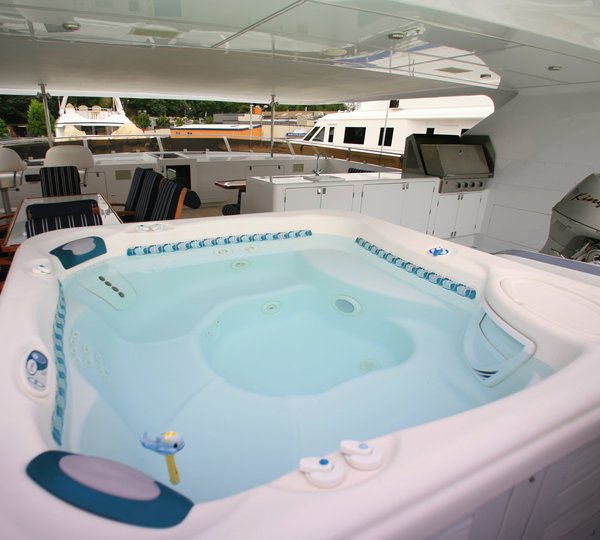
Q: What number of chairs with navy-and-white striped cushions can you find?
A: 5